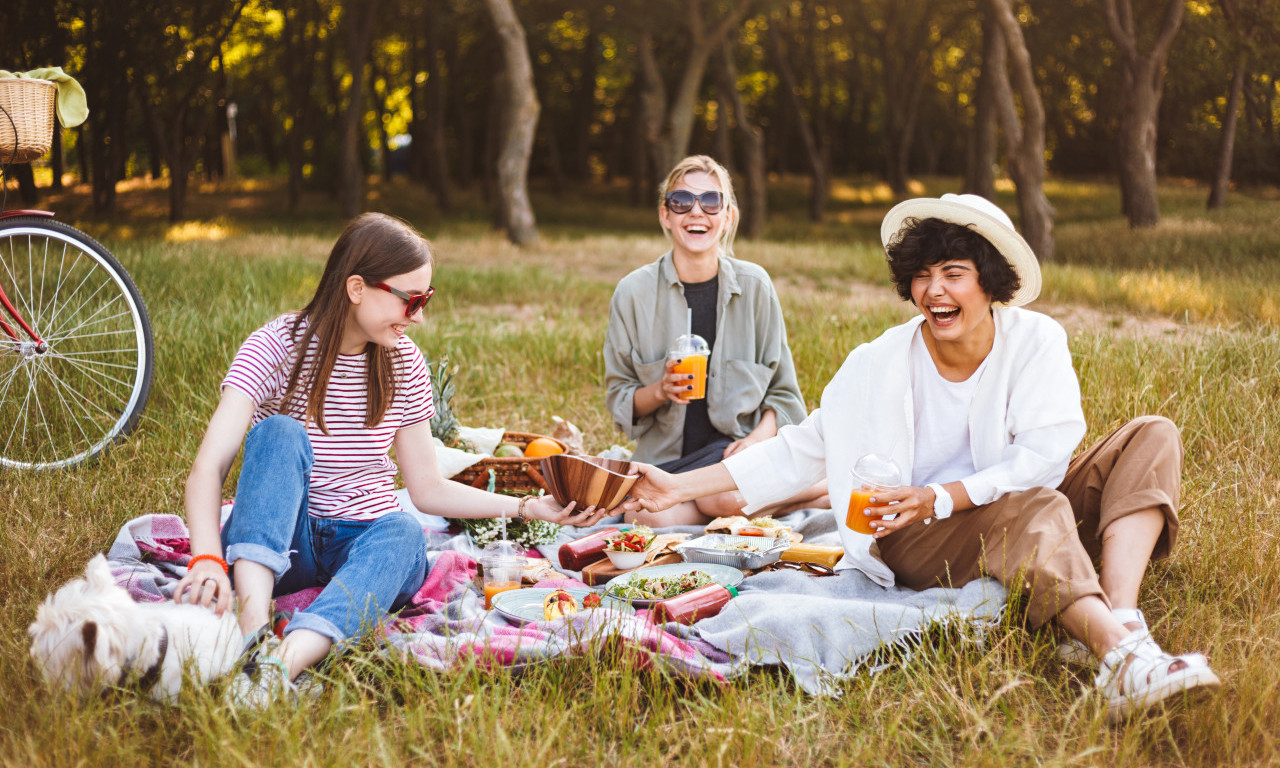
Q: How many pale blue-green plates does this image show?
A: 2